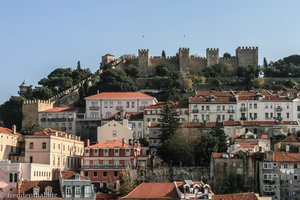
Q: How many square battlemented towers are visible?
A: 5